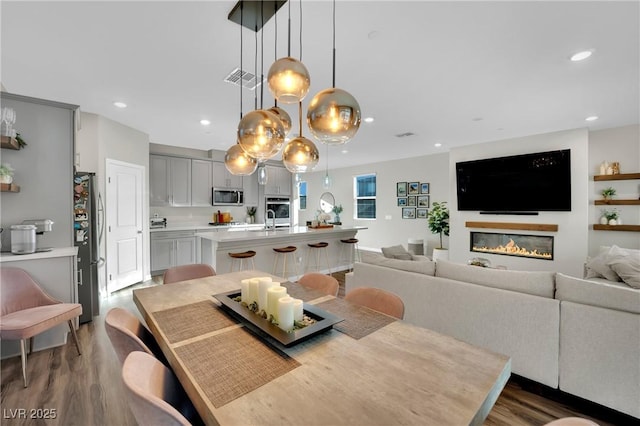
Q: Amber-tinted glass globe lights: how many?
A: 6